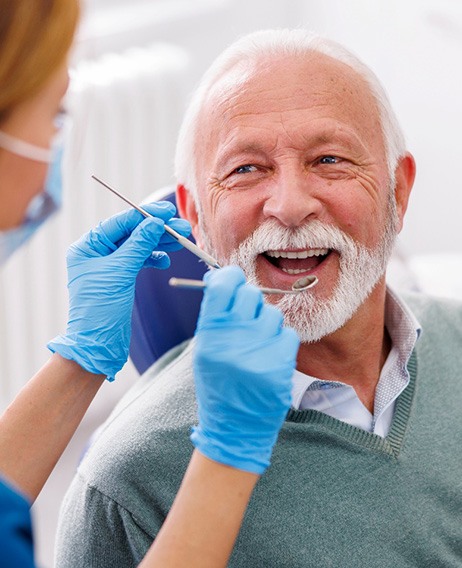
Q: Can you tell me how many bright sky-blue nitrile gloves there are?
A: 2